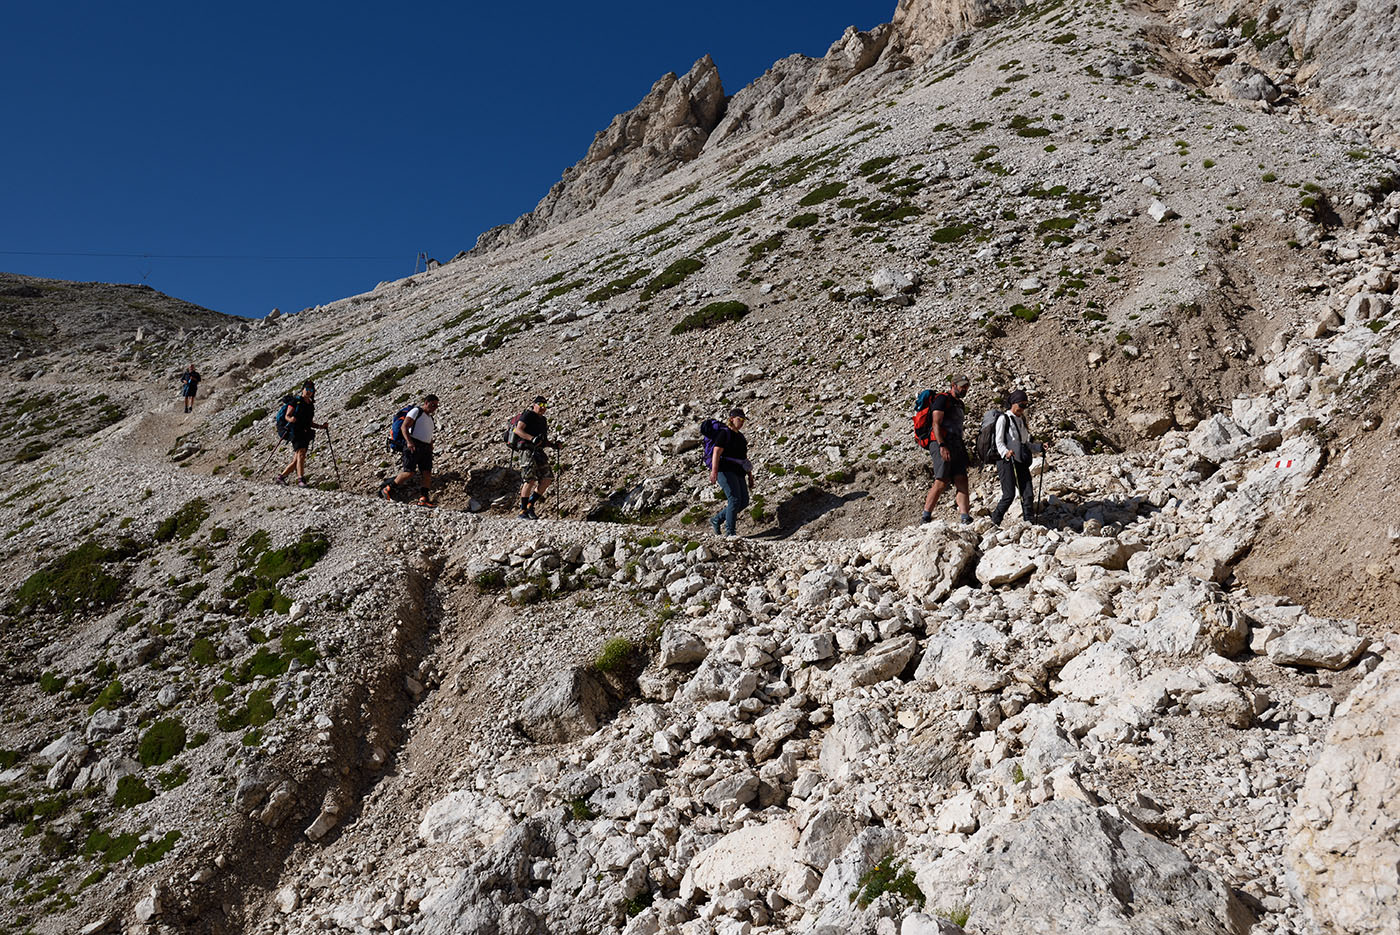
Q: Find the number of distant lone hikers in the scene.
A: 1